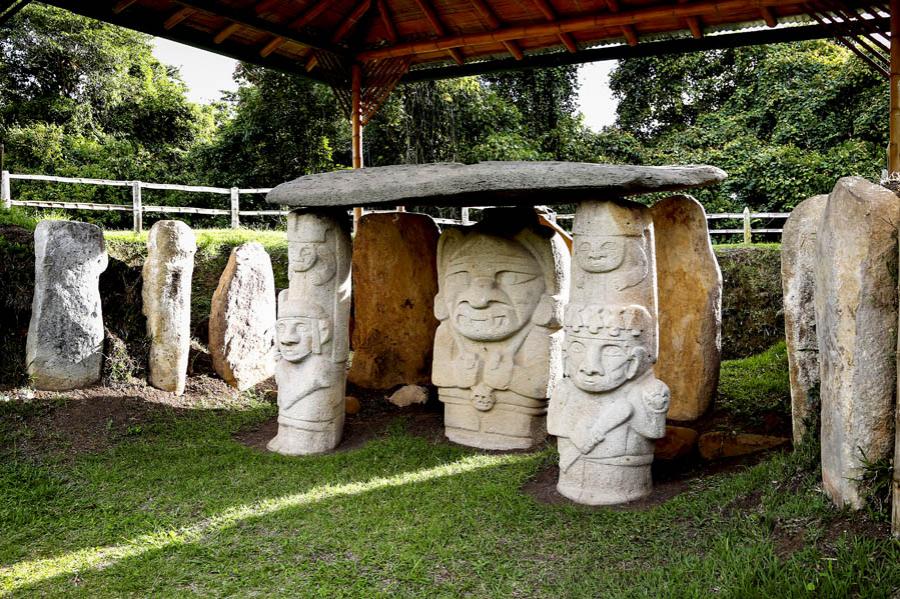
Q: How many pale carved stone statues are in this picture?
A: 3